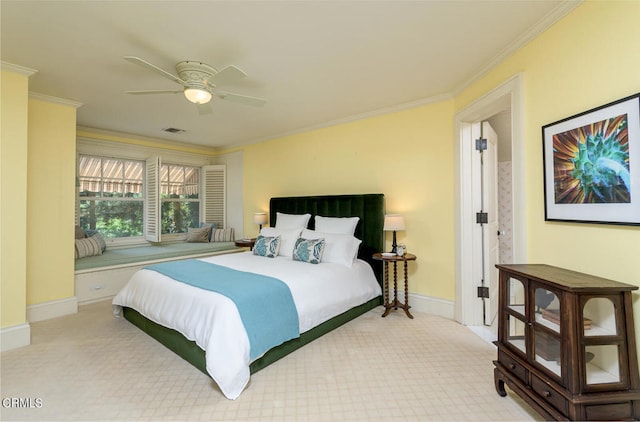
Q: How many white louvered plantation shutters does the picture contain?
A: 2